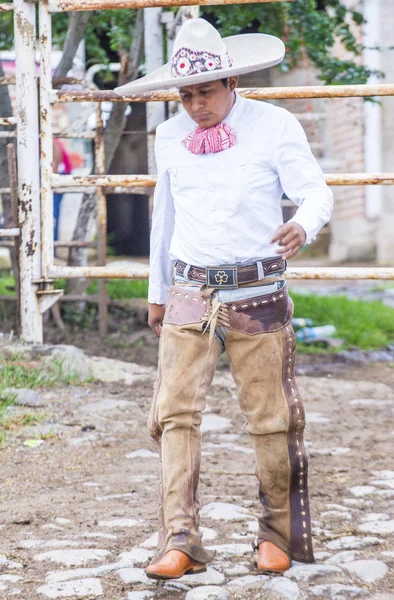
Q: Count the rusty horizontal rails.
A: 4